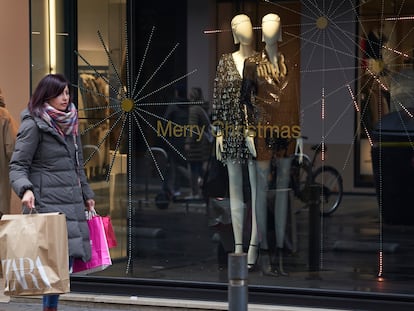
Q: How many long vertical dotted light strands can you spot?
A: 3